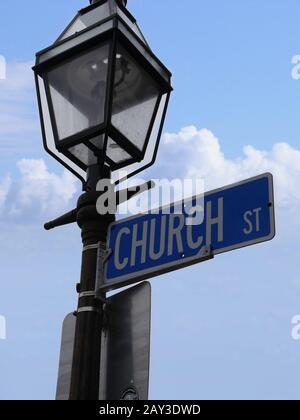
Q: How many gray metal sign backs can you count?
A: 2